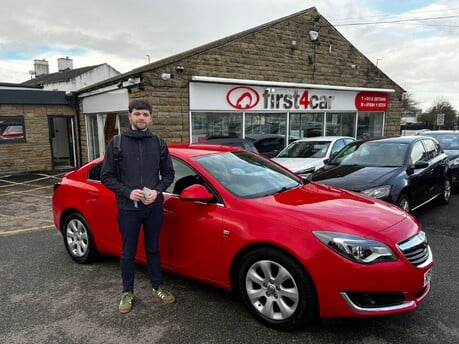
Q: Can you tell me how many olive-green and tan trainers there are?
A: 2